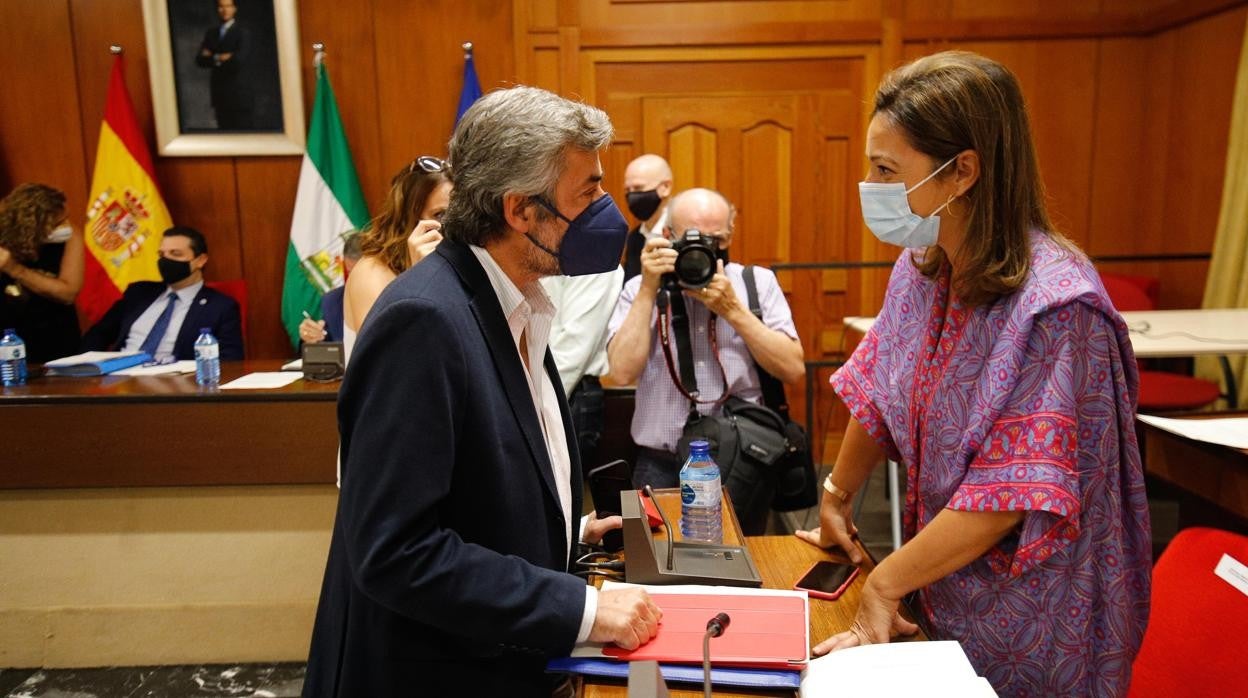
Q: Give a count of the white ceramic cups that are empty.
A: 0